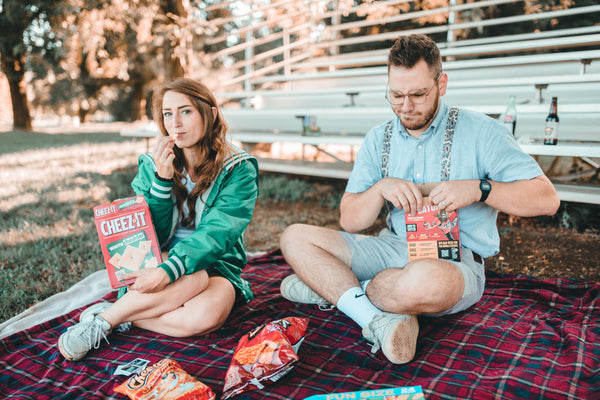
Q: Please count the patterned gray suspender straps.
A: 2